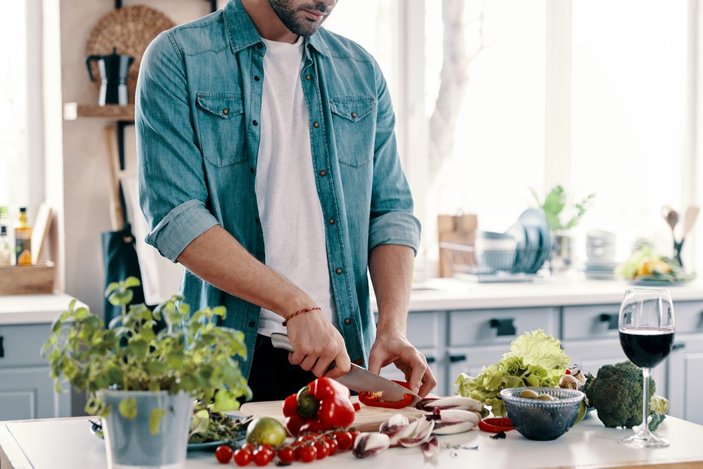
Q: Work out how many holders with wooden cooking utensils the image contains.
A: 1